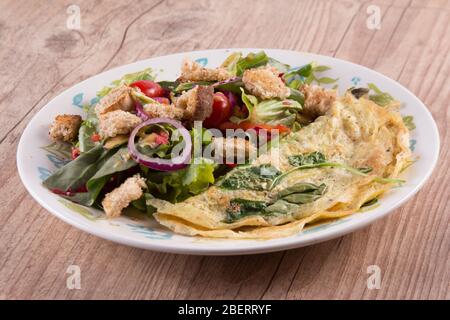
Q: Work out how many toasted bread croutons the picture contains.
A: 10